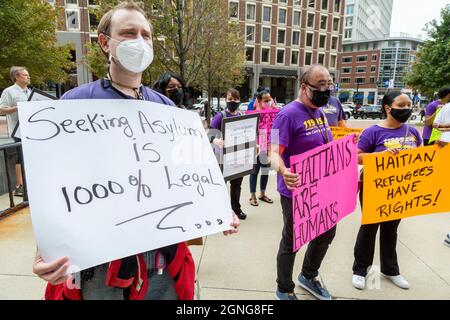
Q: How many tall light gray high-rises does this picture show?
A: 1